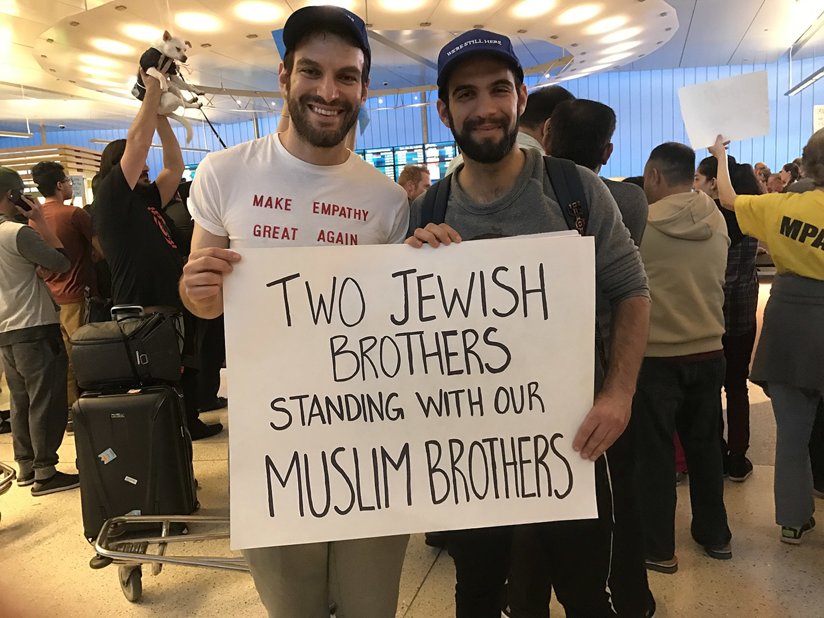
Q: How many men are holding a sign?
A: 2